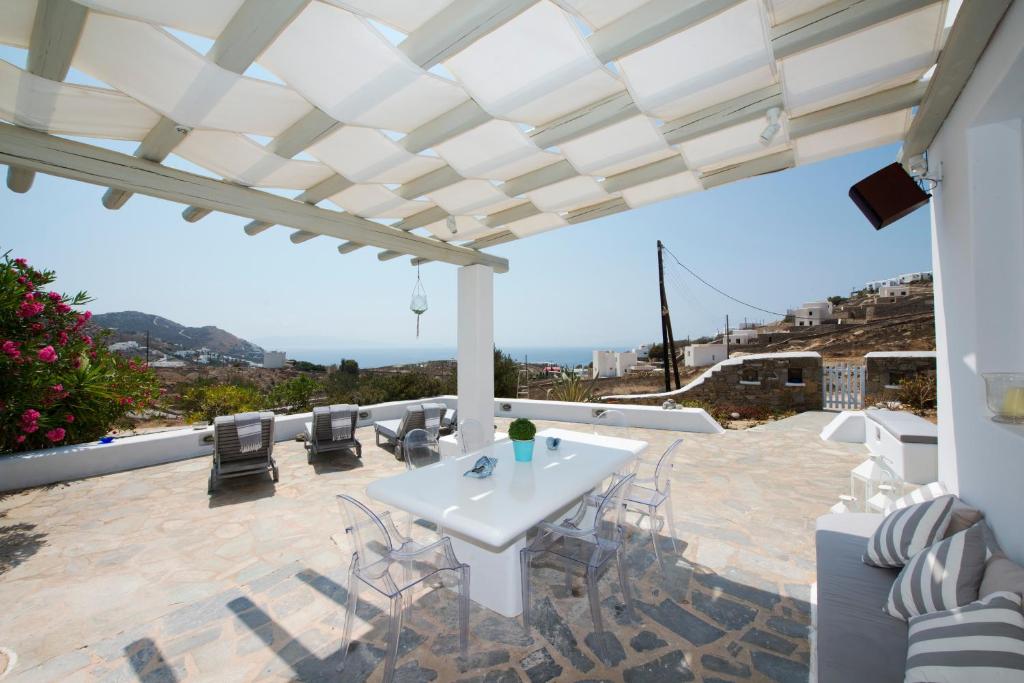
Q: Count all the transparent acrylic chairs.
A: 6